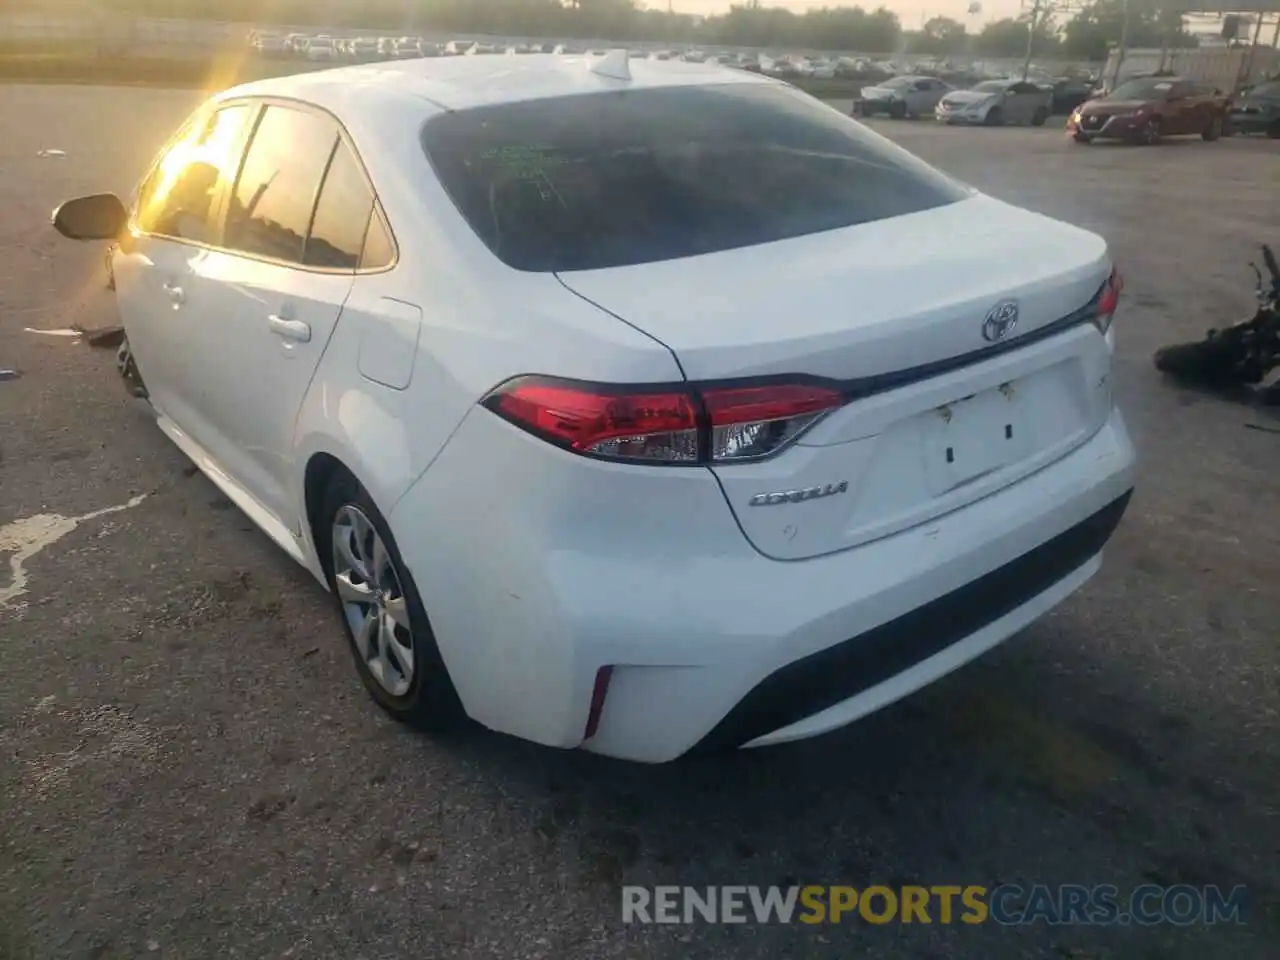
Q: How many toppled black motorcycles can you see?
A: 1